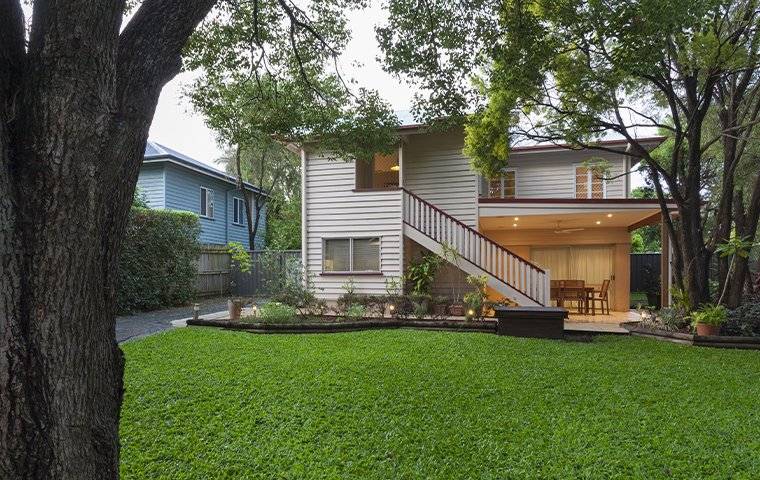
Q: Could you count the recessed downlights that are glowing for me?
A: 4